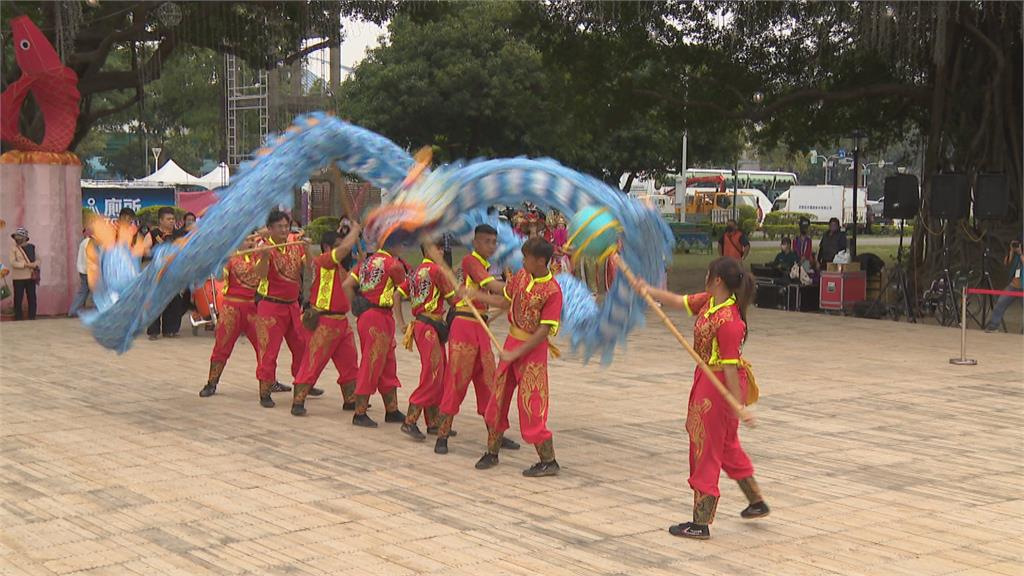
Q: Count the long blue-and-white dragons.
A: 1